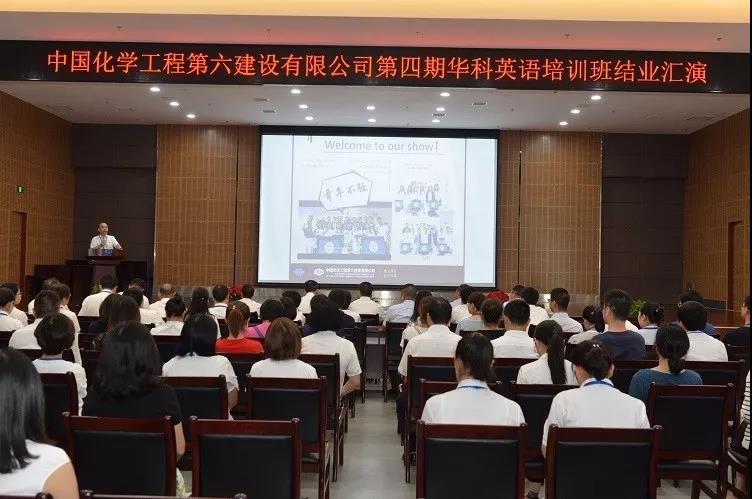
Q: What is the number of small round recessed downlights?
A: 14